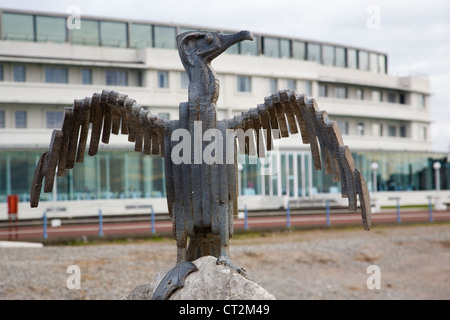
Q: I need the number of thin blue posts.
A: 8